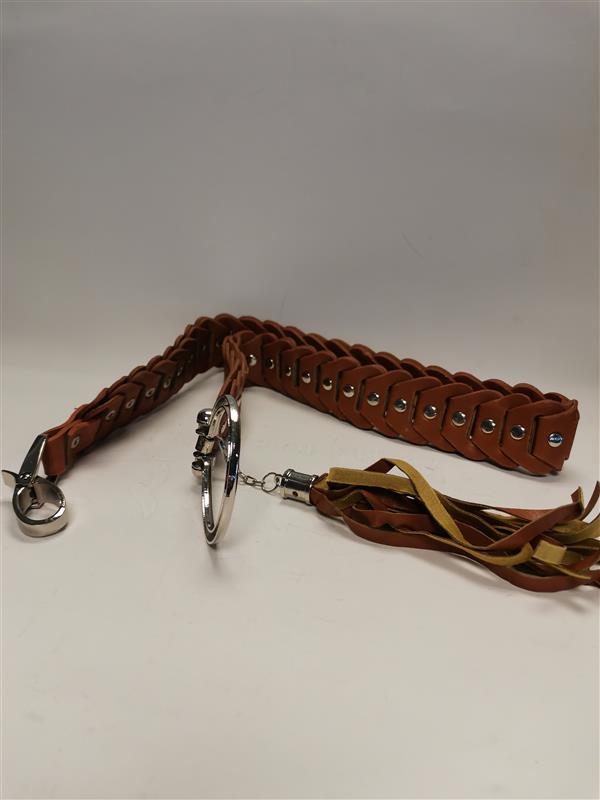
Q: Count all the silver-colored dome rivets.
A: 13